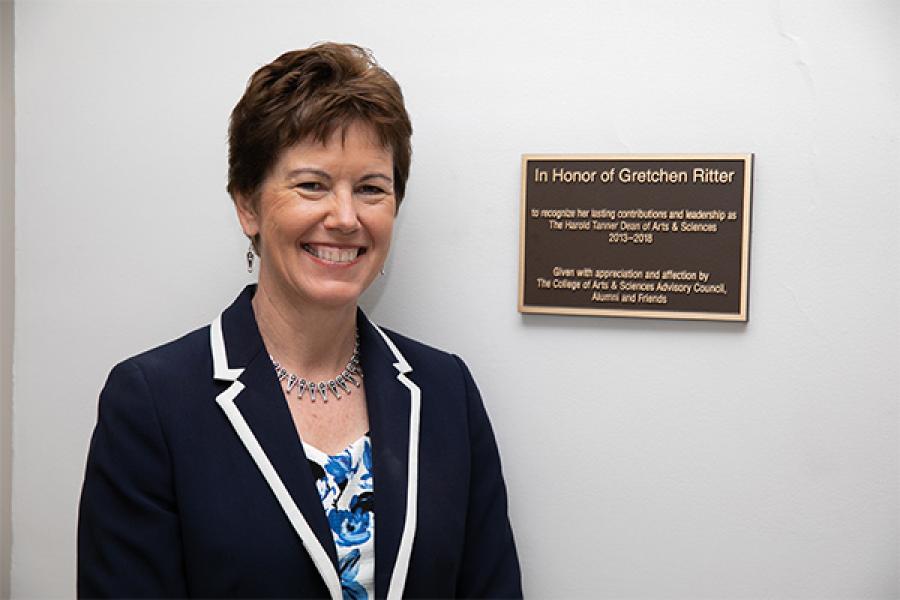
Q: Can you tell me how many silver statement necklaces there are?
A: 1